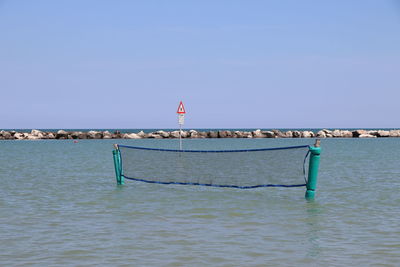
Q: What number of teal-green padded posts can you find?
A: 2